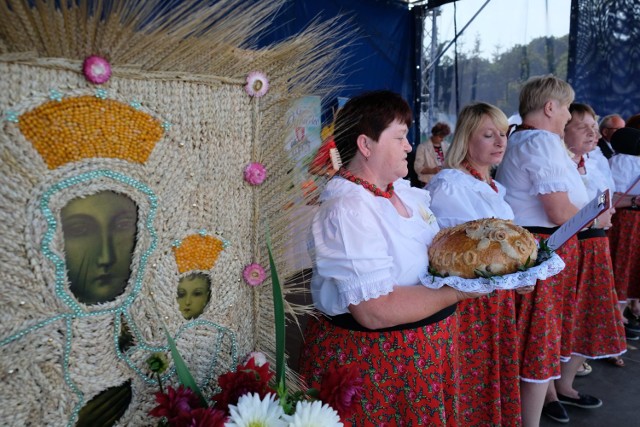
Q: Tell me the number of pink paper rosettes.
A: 4